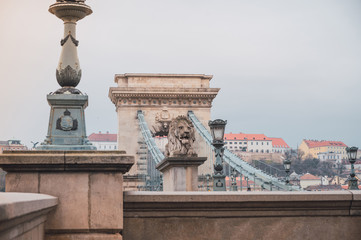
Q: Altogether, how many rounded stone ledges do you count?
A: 1